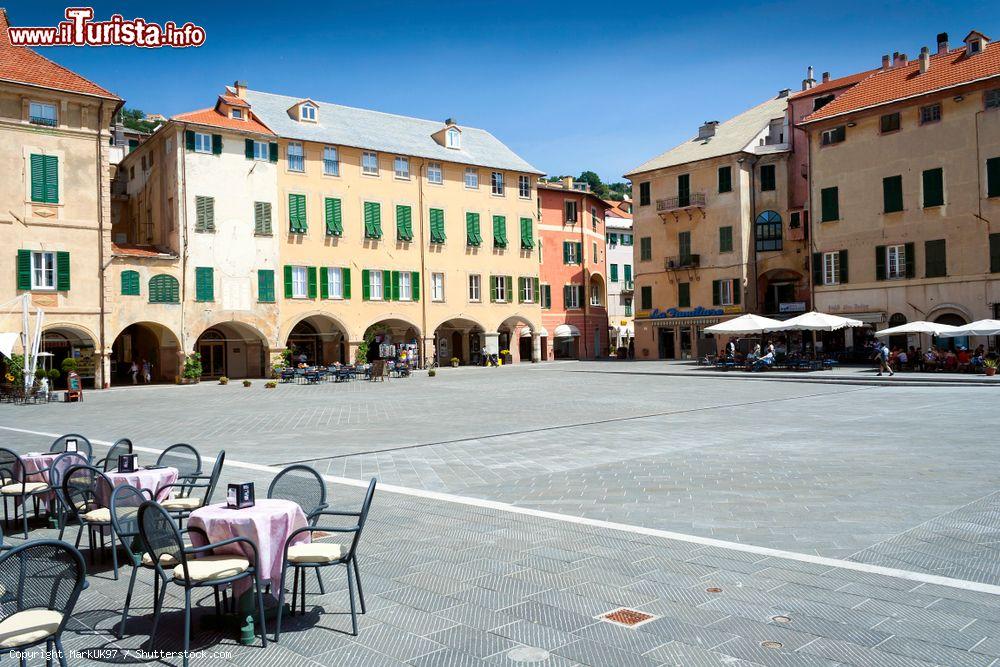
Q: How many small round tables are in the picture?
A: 3